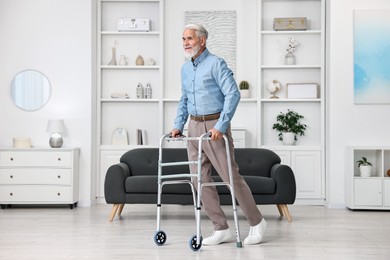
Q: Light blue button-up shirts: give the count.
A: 1